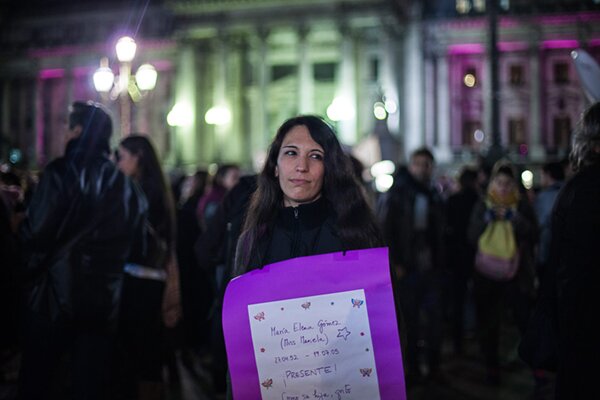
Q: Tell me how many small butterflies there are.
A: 5